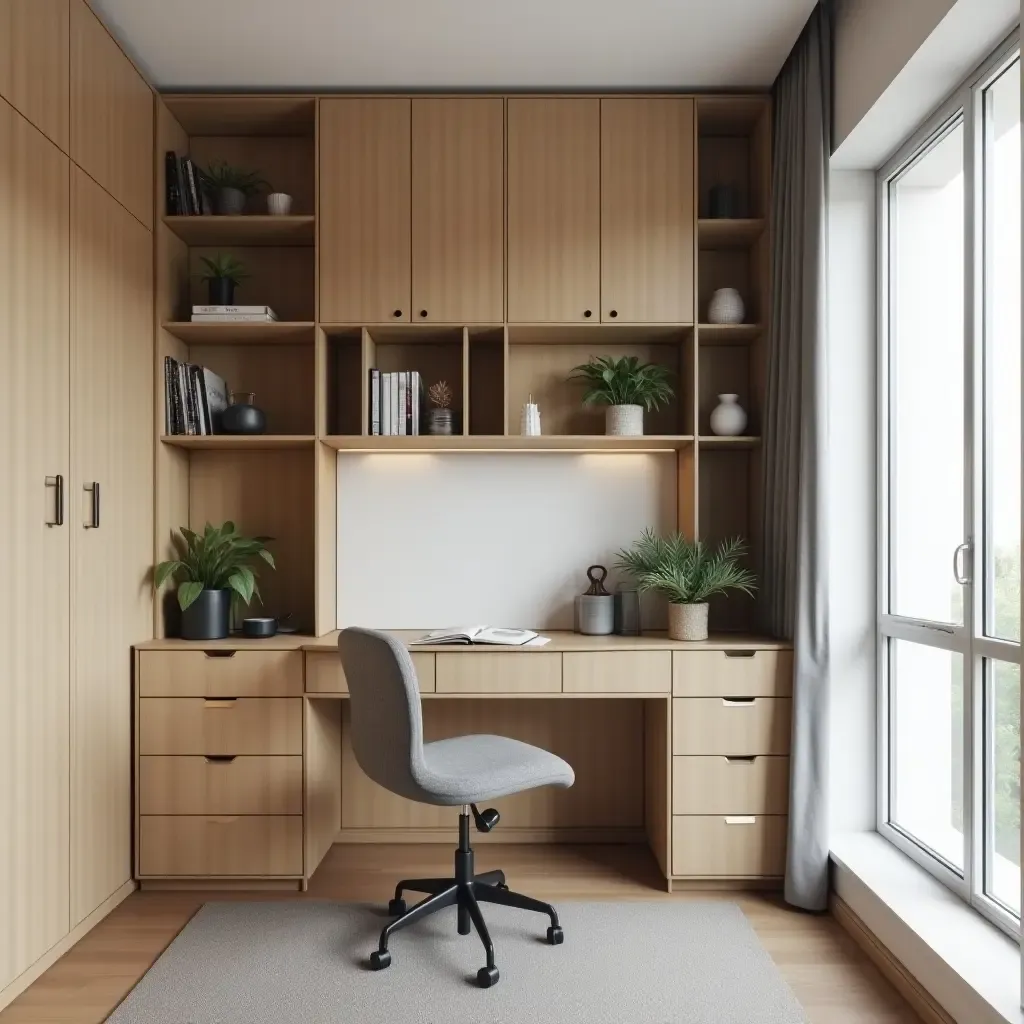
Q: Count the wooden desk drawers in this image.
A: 11